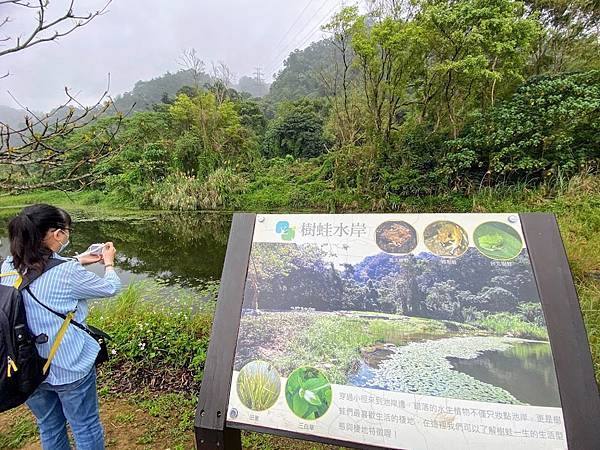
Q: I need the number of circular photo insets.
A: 5